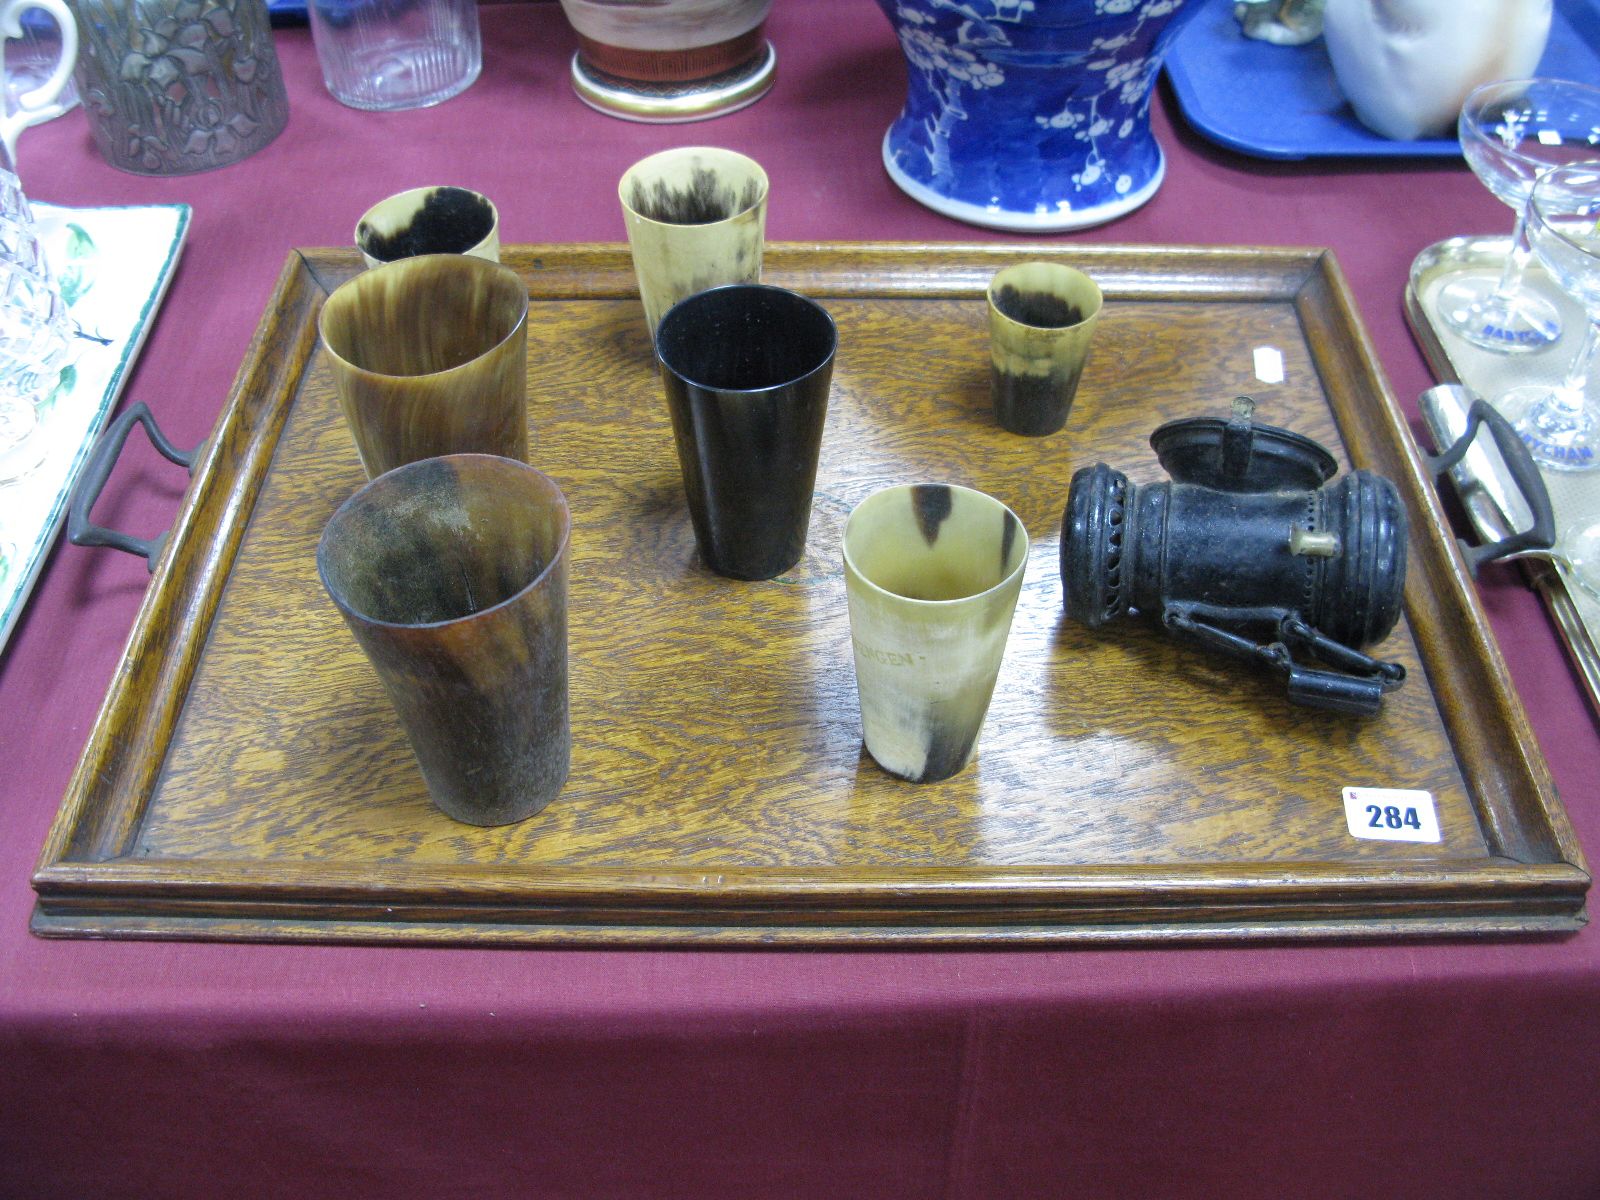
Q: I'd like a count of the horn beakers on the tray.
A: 7